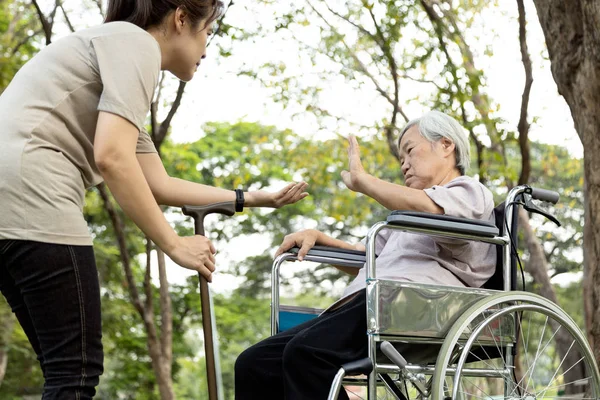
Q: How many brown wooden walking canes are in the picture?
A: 1